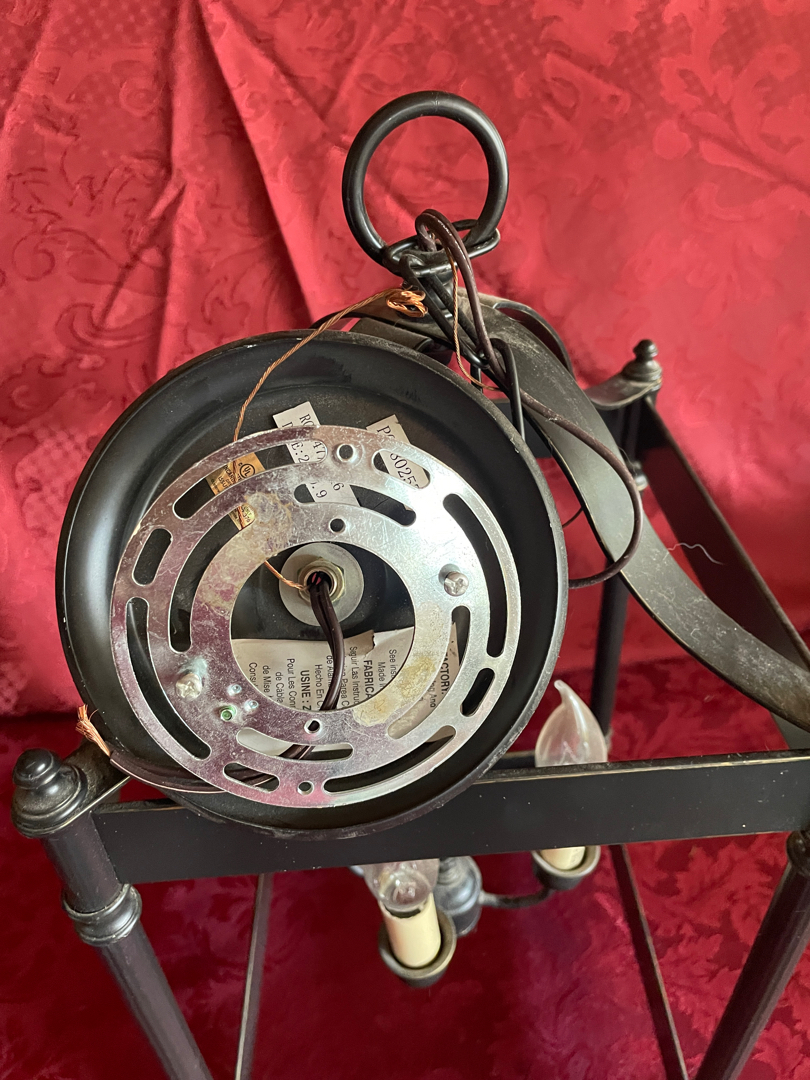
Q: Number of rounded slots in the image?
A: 12